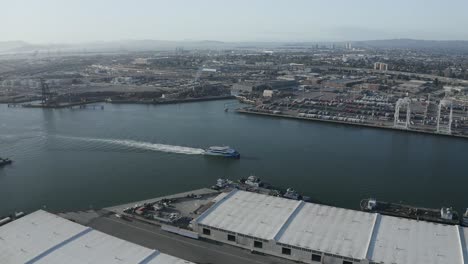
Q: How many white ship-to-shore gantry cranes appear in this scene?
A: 2